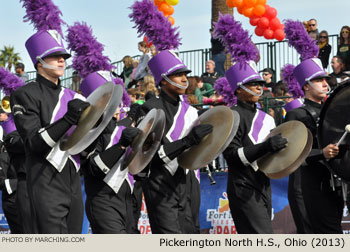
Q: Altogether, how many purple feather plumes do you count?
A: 9